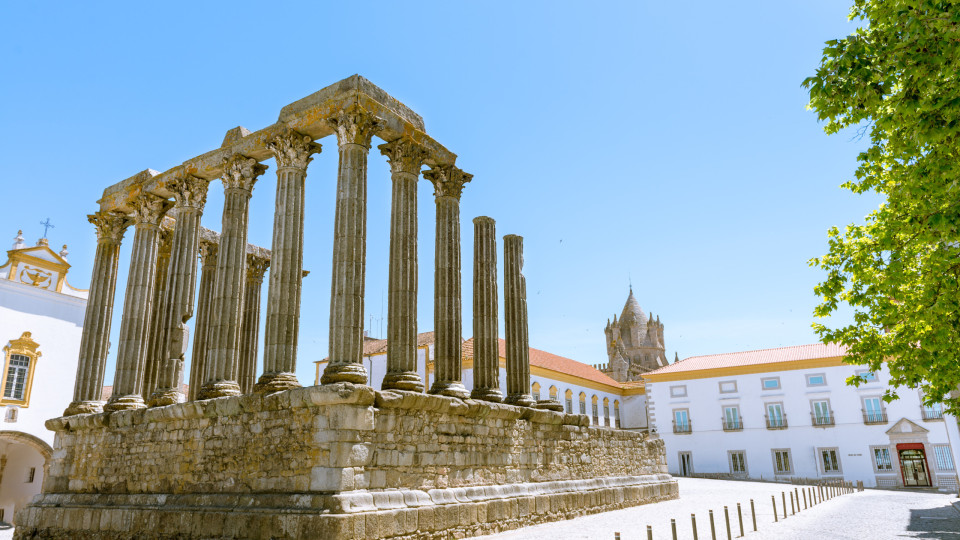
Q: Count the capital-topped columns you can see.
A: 11